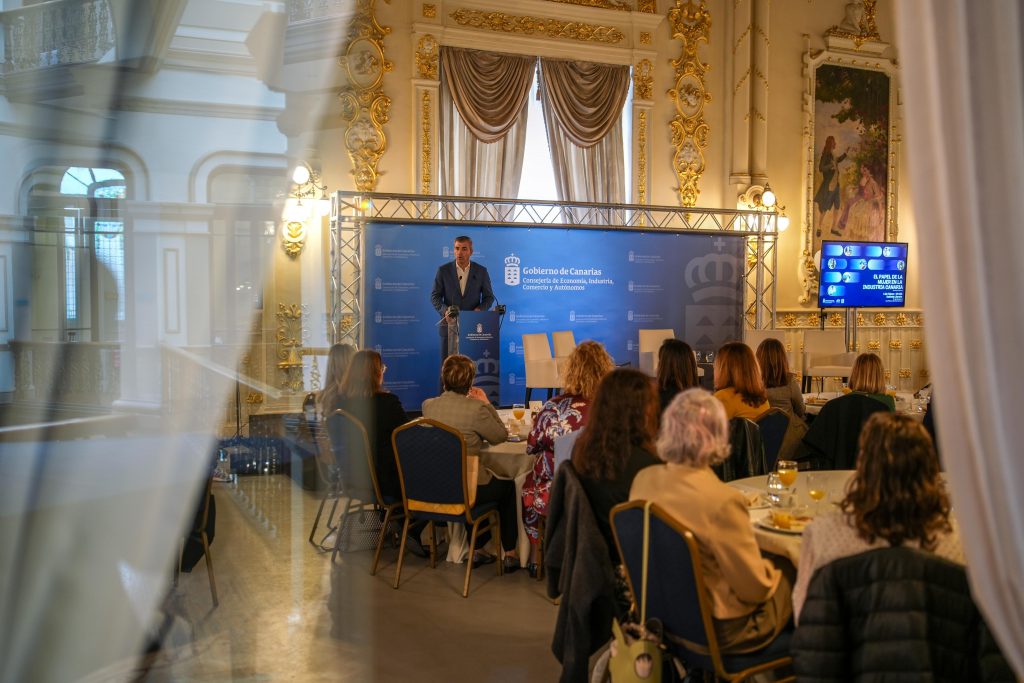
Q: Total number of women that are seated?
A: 11